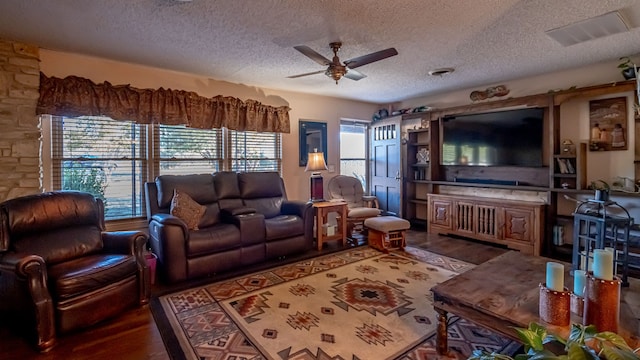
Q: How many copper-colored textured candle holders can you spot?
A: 3